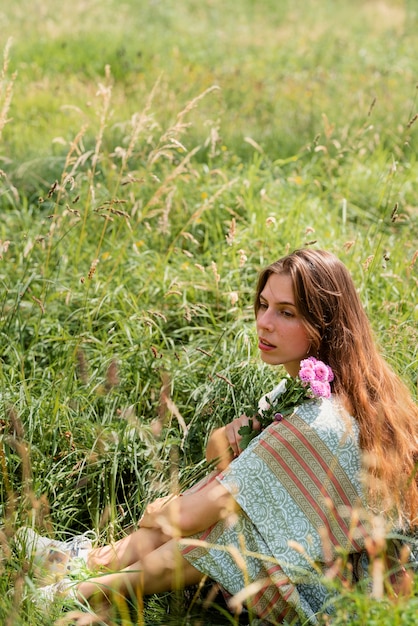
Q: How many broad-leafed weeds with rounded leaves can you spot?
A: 0